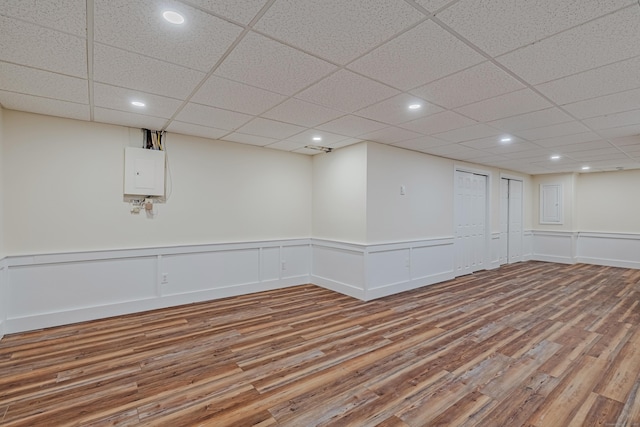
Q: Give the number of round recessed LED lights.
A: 7